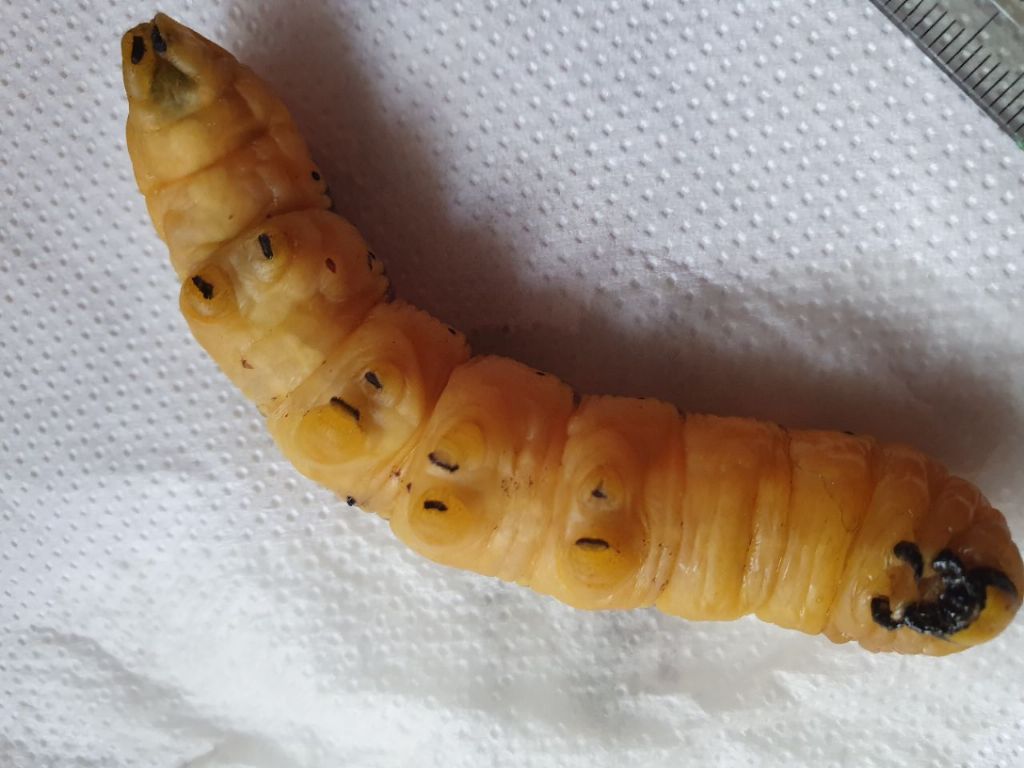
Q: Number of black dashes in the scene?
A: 10